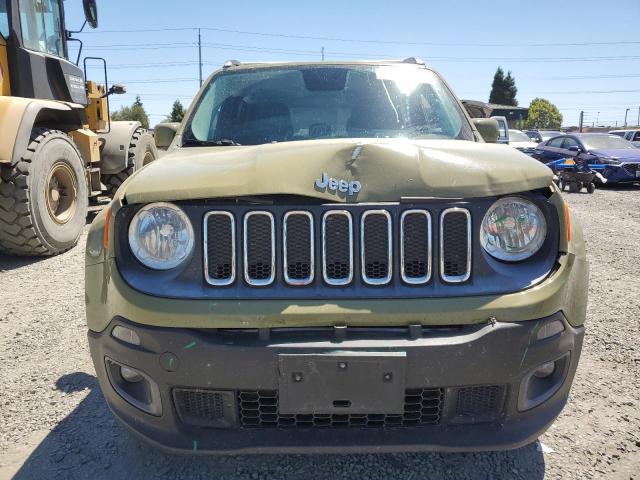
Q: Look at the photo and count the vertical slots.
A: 7